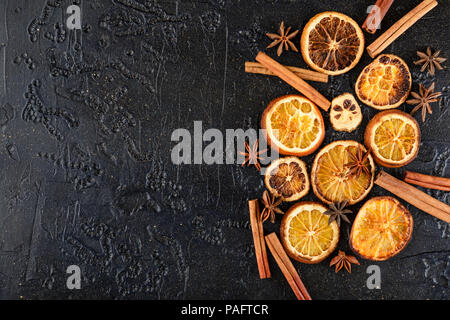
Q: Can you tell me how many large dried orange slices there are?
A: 7